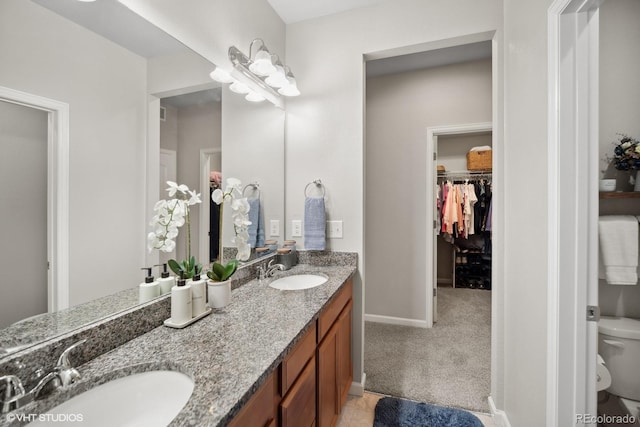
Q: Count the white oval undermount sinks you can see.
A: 2